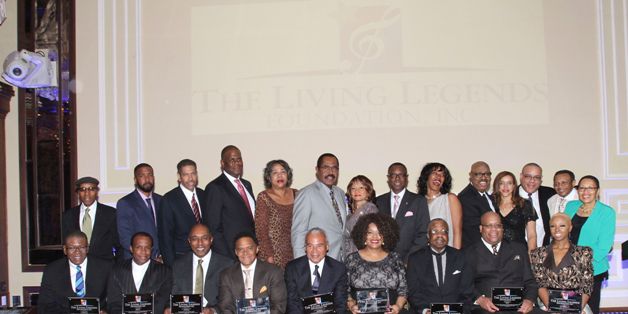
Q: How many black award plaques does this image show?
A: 9